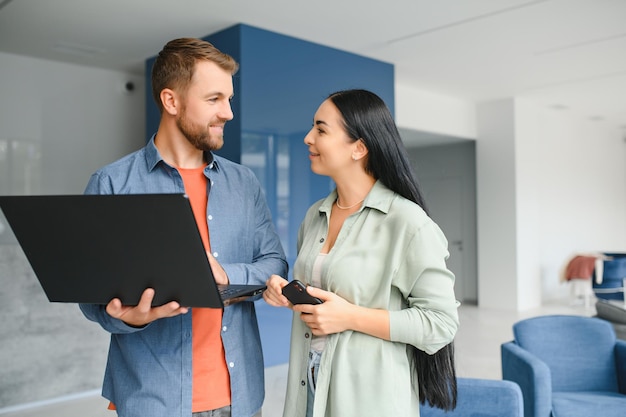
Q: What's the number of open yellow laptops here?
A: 0